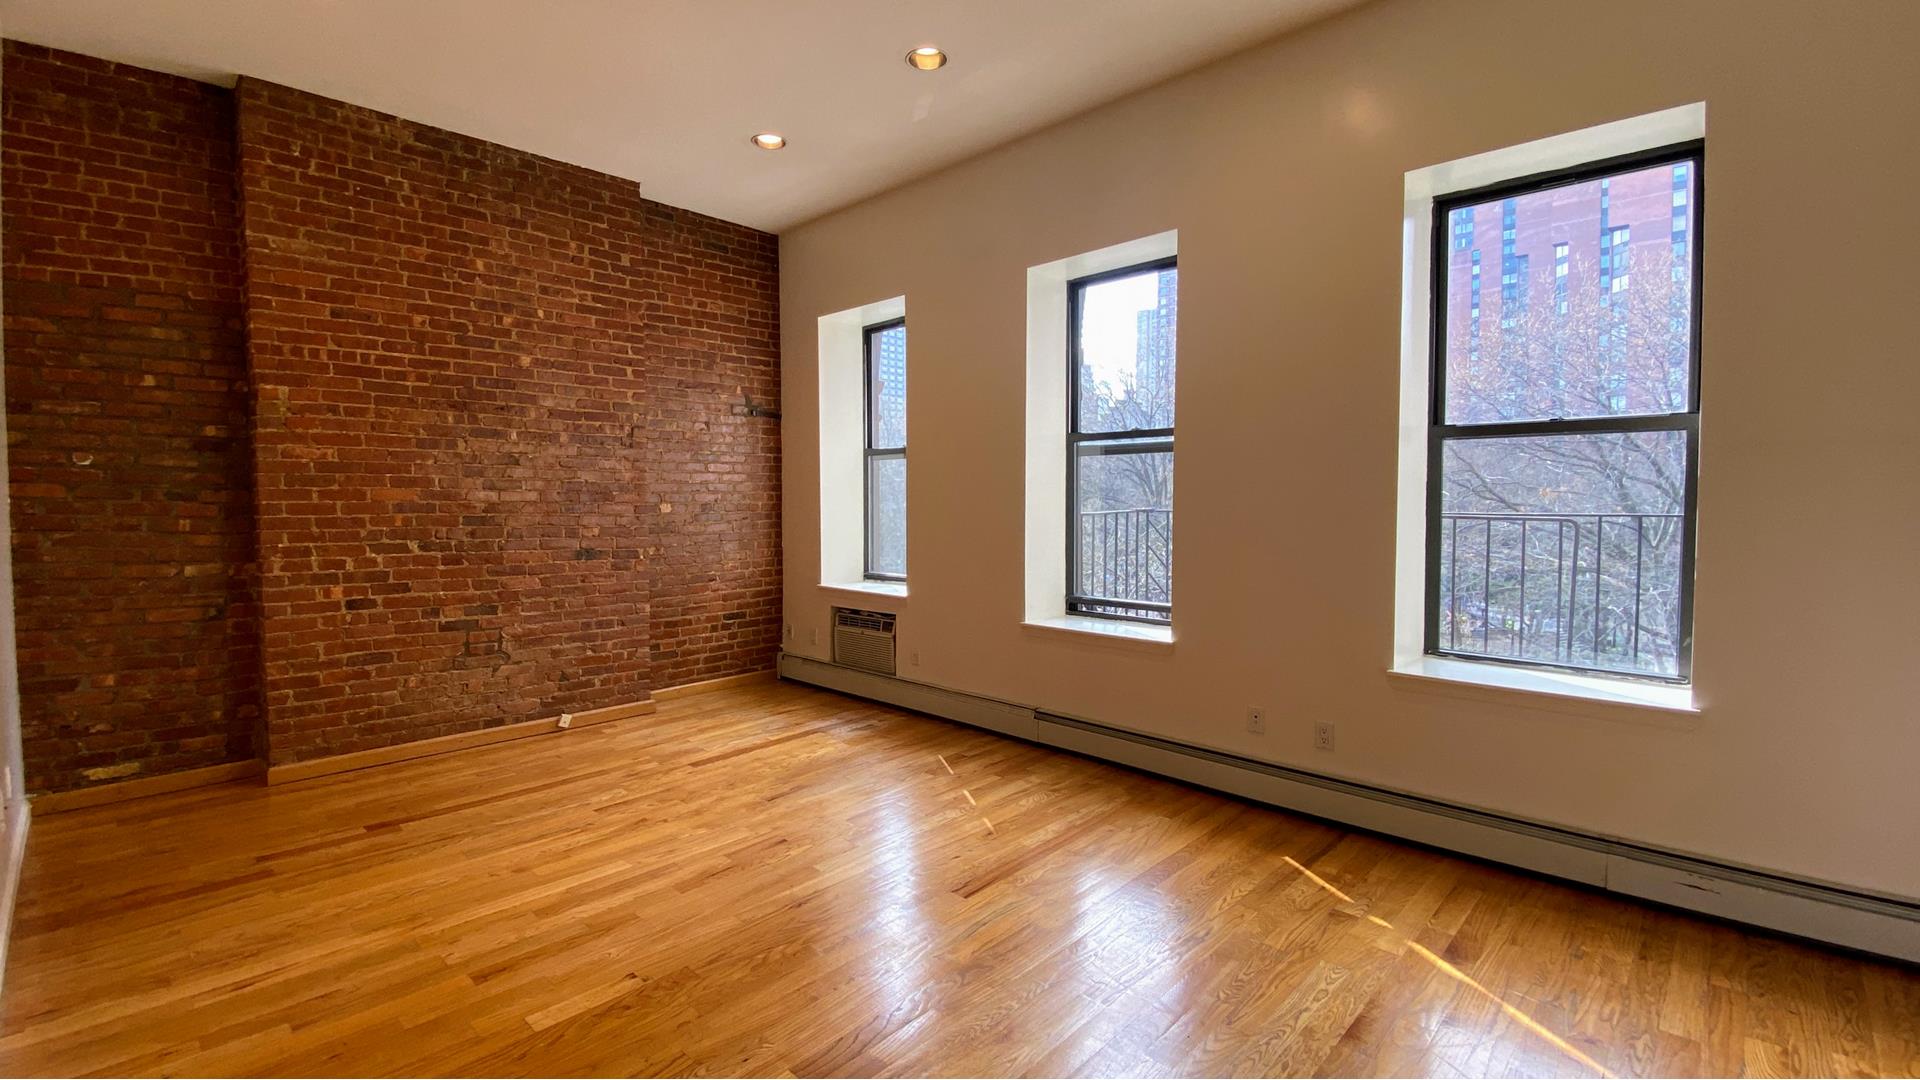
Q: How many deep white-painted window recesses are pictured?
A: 3